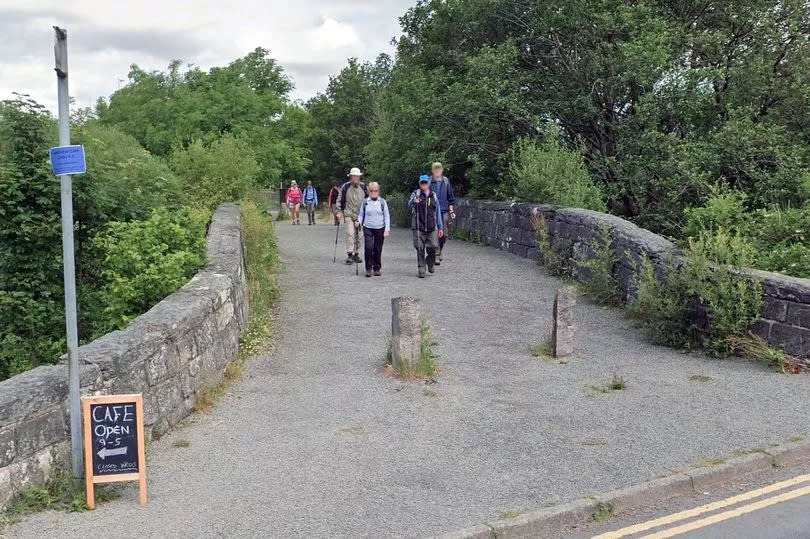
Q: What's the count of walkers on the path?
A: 7